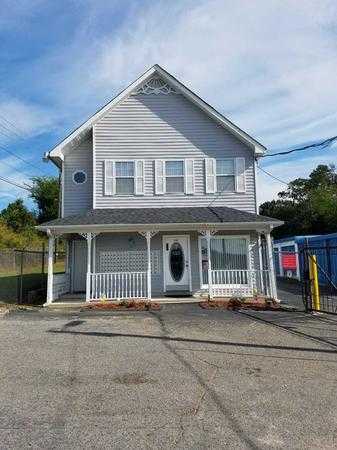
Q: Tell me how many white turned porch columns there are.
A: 5